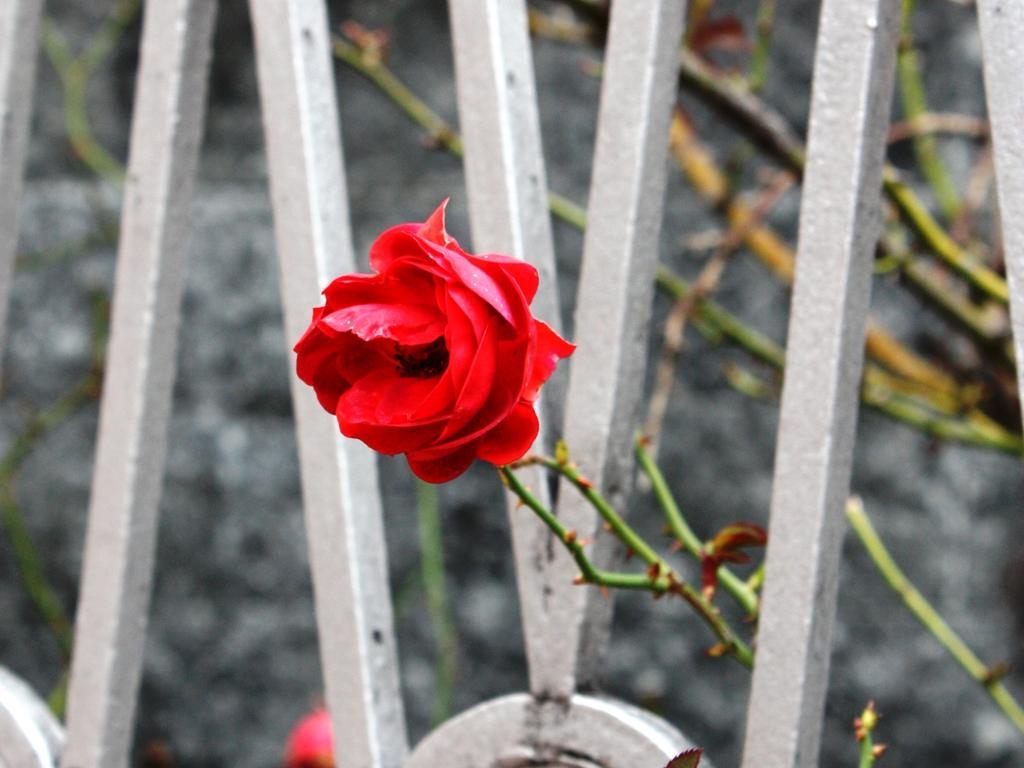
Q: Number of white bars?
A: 7